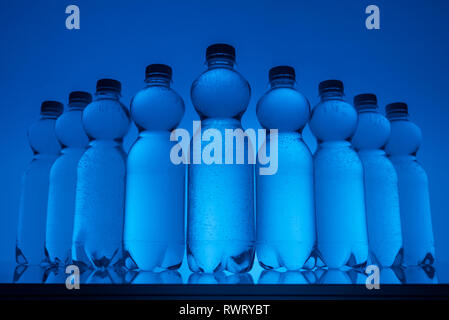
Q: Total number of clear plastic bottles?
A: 9